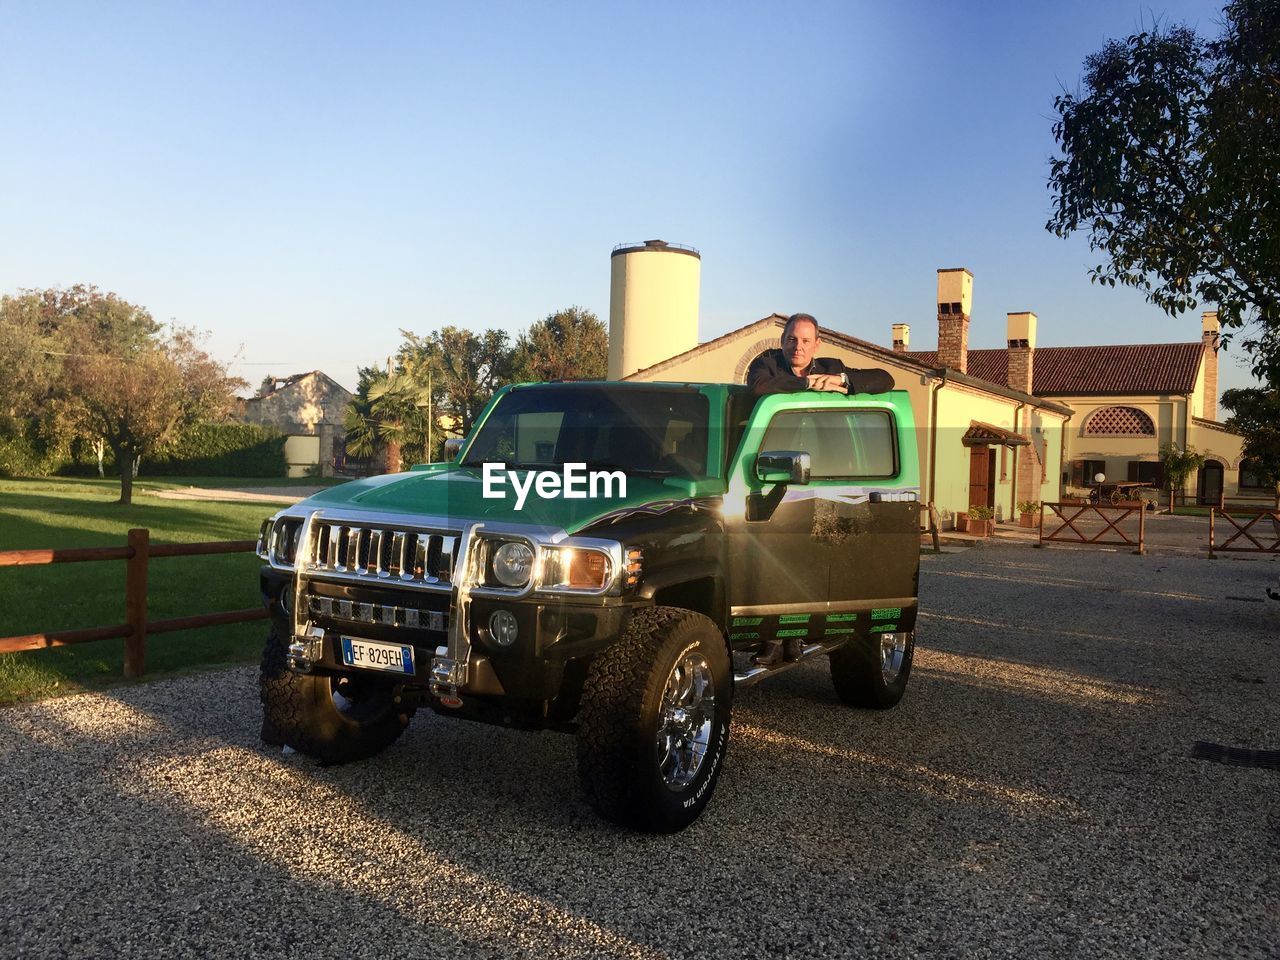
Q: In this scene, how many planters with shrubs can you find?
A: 2